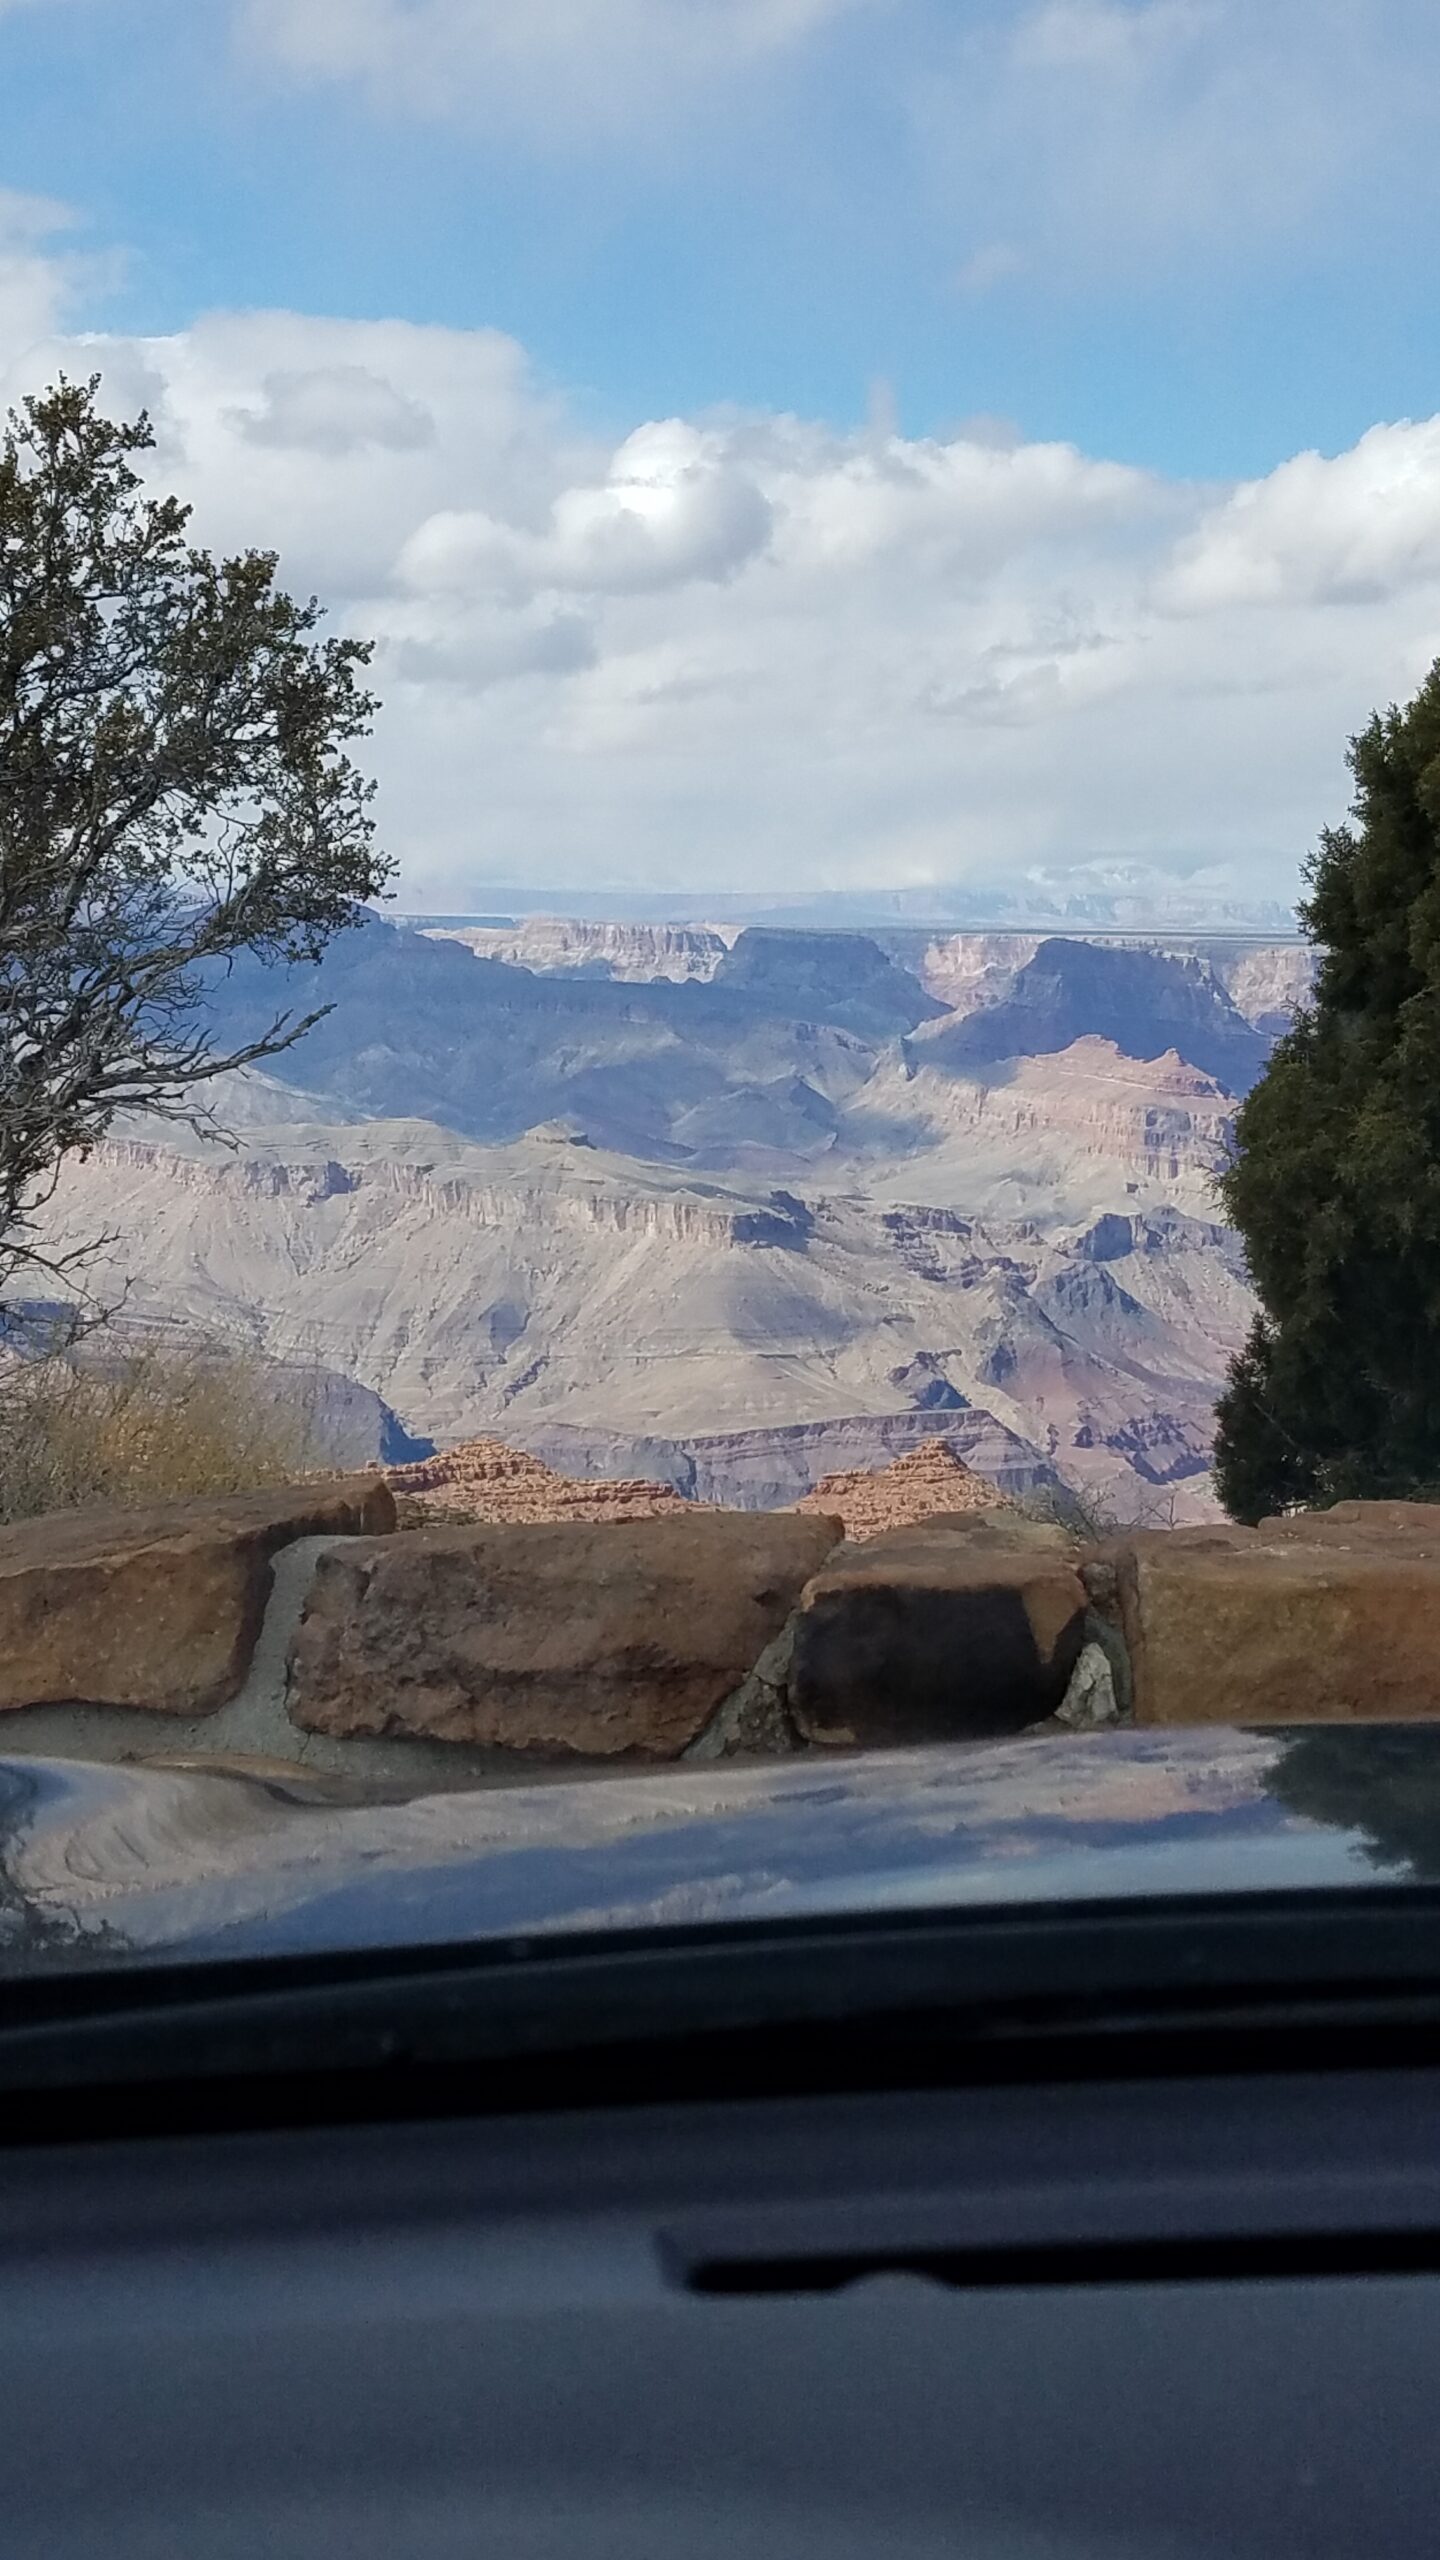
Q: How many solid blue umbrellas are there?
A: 0